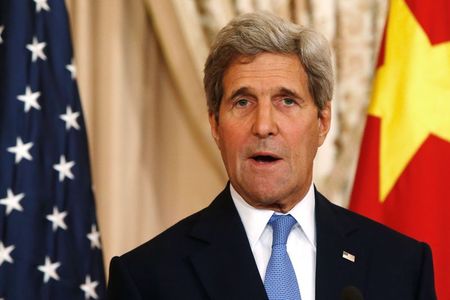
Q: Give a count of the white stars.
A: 14